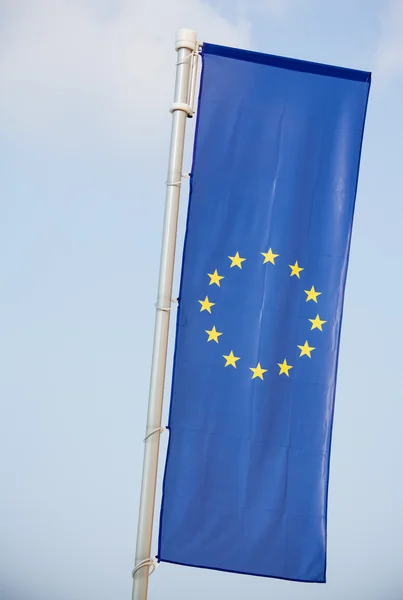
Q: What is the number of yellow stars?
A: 12